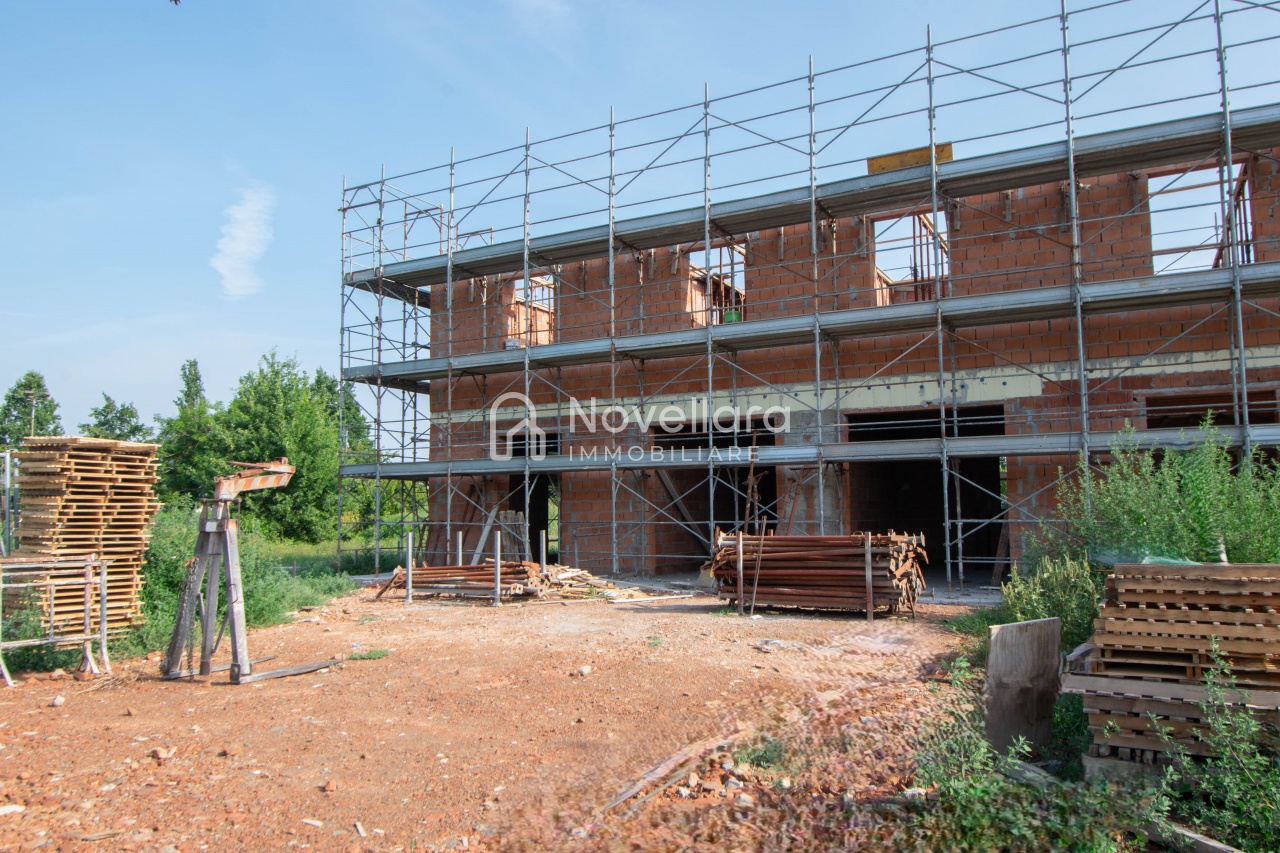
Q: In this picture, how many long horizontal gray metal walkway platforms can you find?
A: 3